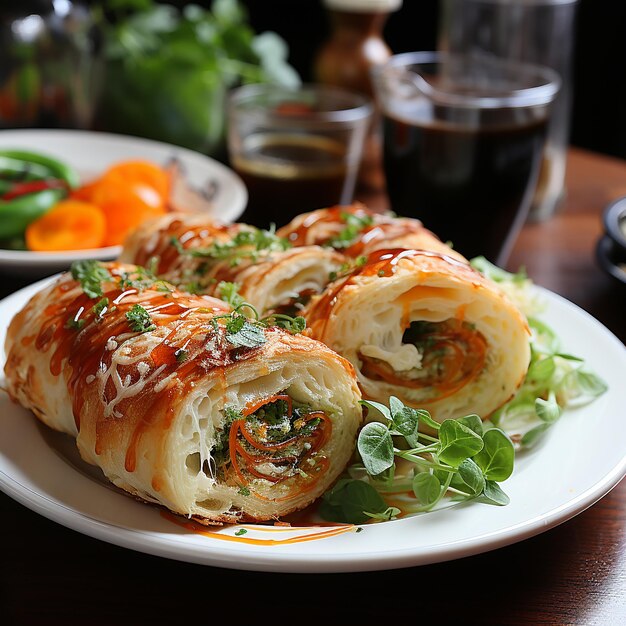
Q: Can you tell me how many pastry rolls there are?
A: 4